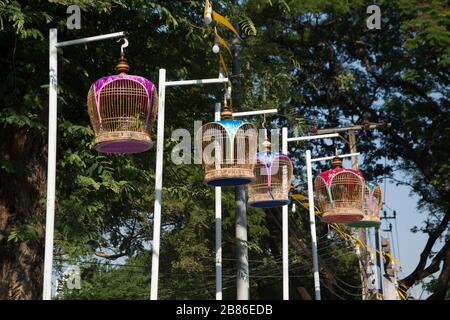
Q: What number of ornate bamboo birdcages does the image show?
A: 5